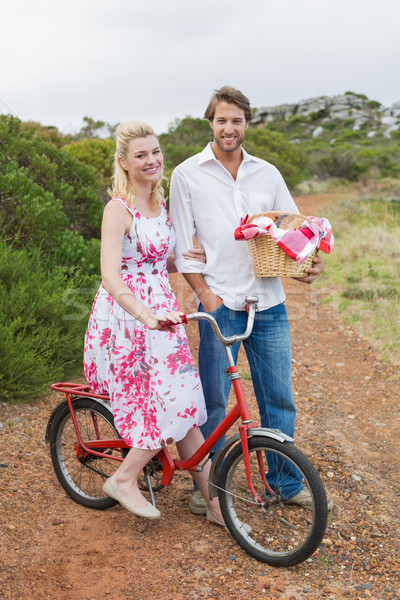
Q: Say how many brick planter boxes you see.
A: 0